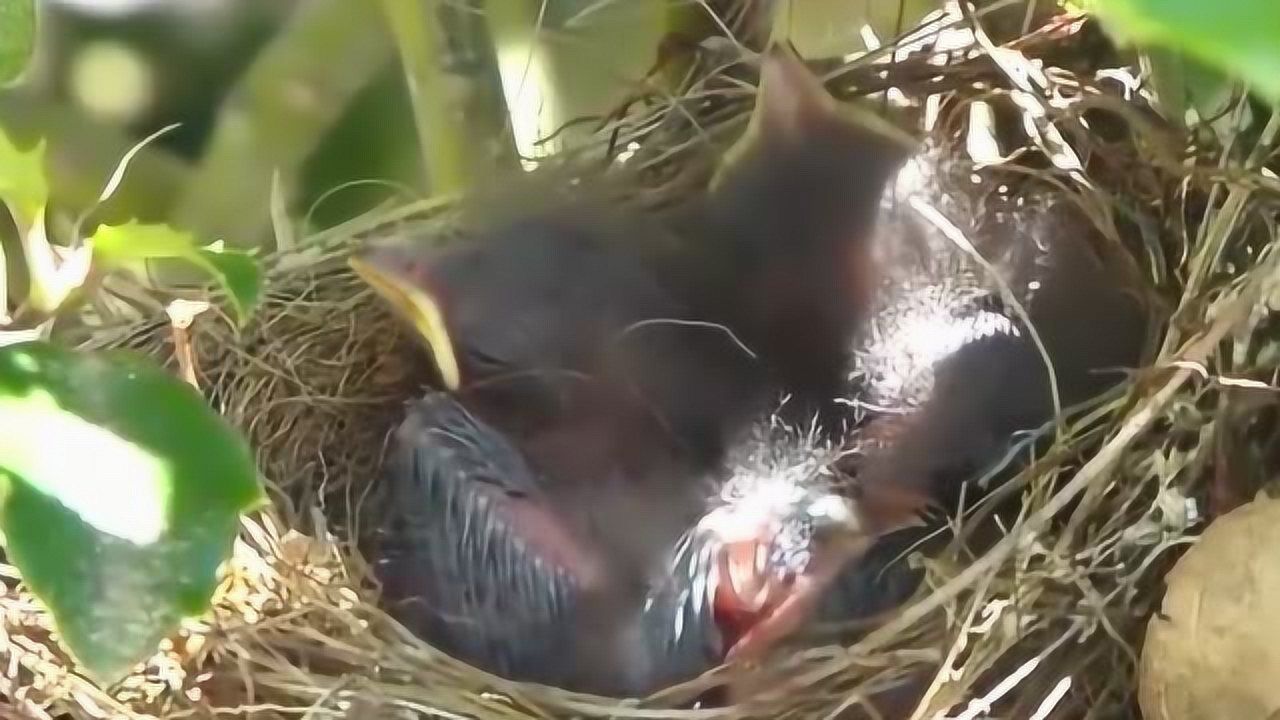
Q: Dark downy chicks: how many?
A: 3